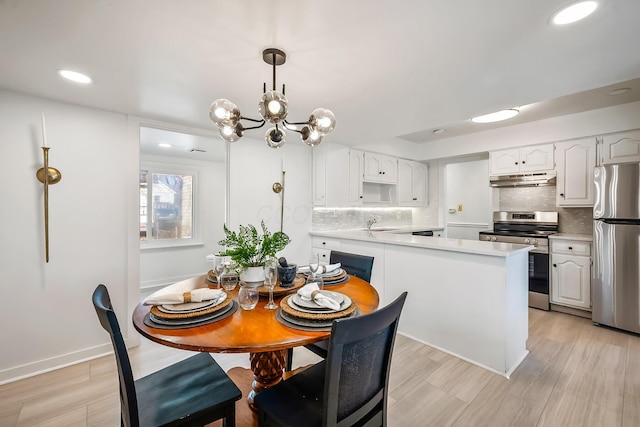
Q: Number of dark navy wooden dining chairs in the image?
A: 3